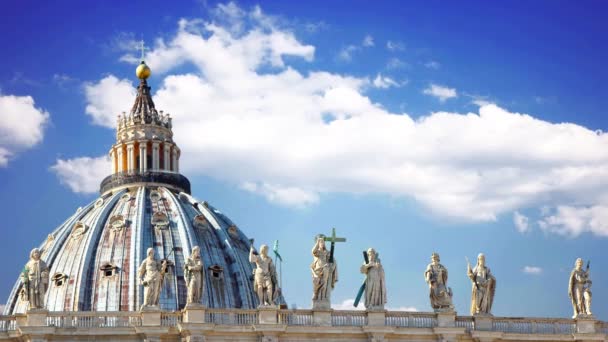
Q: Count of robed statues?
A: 9